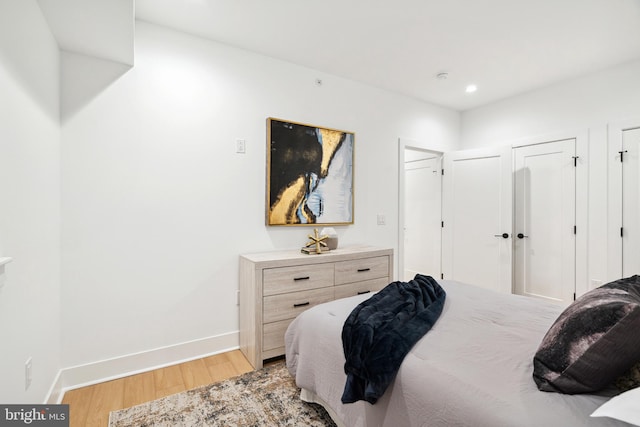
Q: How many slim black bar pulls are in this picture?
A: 4